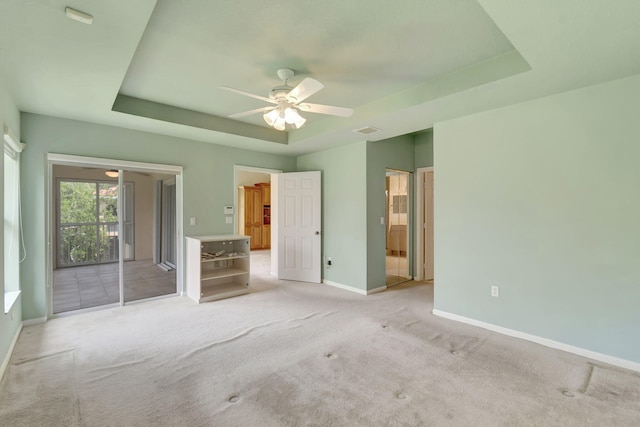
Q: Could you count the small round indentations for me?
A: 6